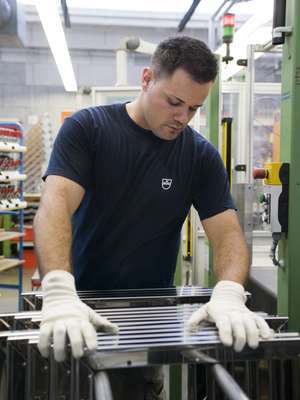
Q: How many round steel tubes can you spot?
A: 2